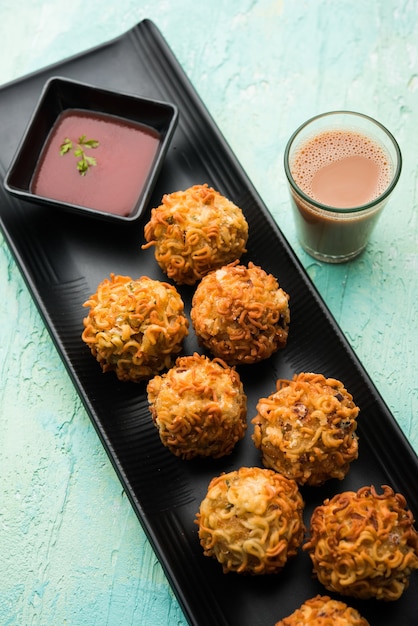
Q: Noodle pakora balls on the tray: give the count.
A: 8